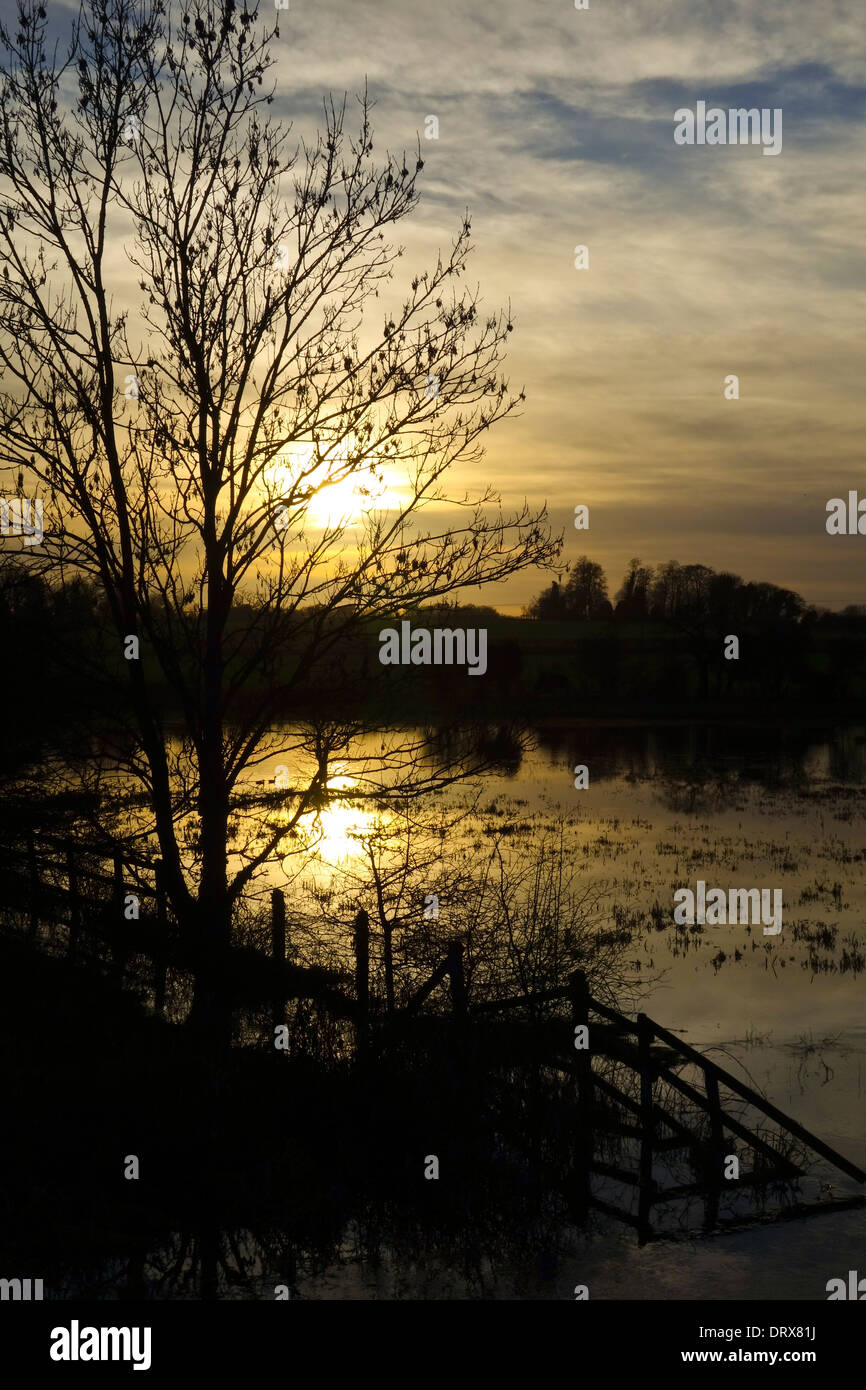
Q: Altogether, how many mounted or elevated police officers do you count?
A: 0